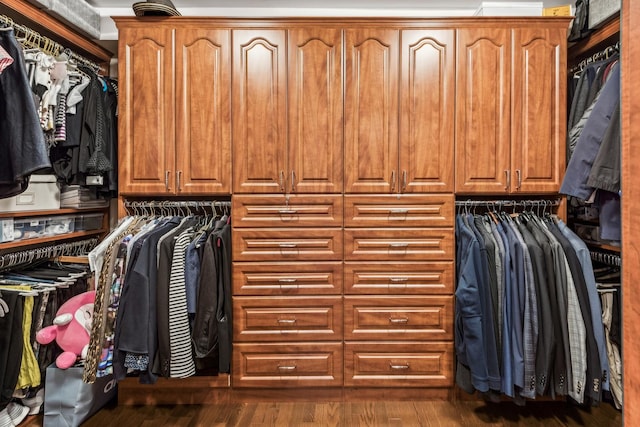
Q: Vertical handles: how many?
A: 8